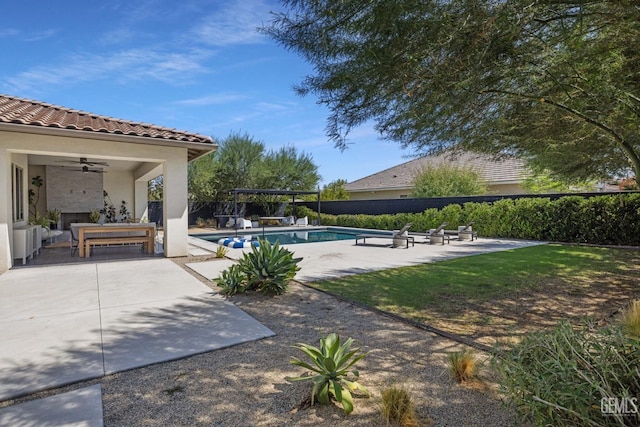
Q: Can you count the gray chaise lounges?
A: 3